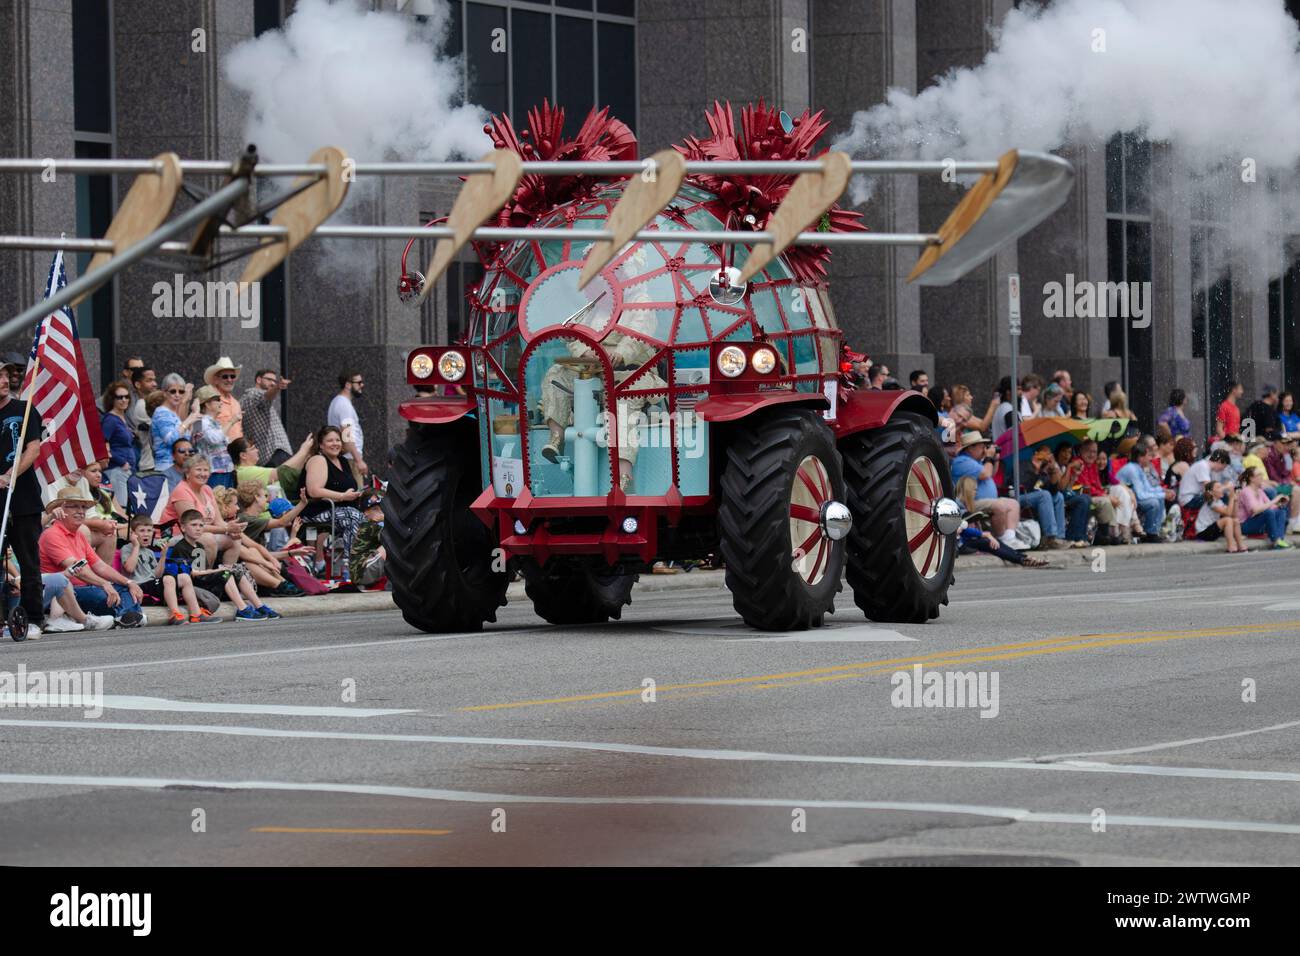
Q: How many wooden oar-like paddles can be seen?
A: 6